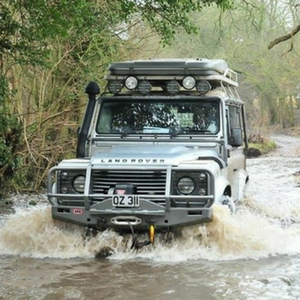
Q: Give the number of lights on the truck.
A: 12